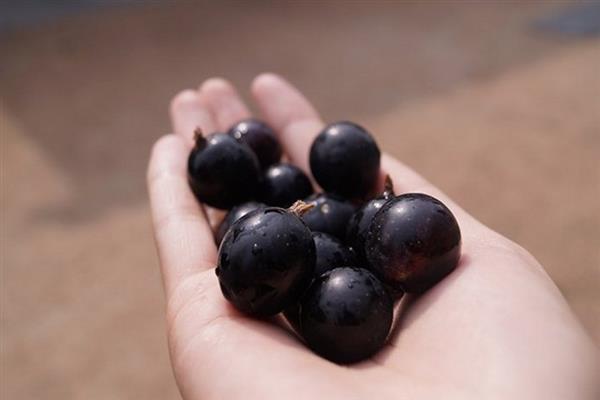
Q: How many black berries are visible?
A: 11